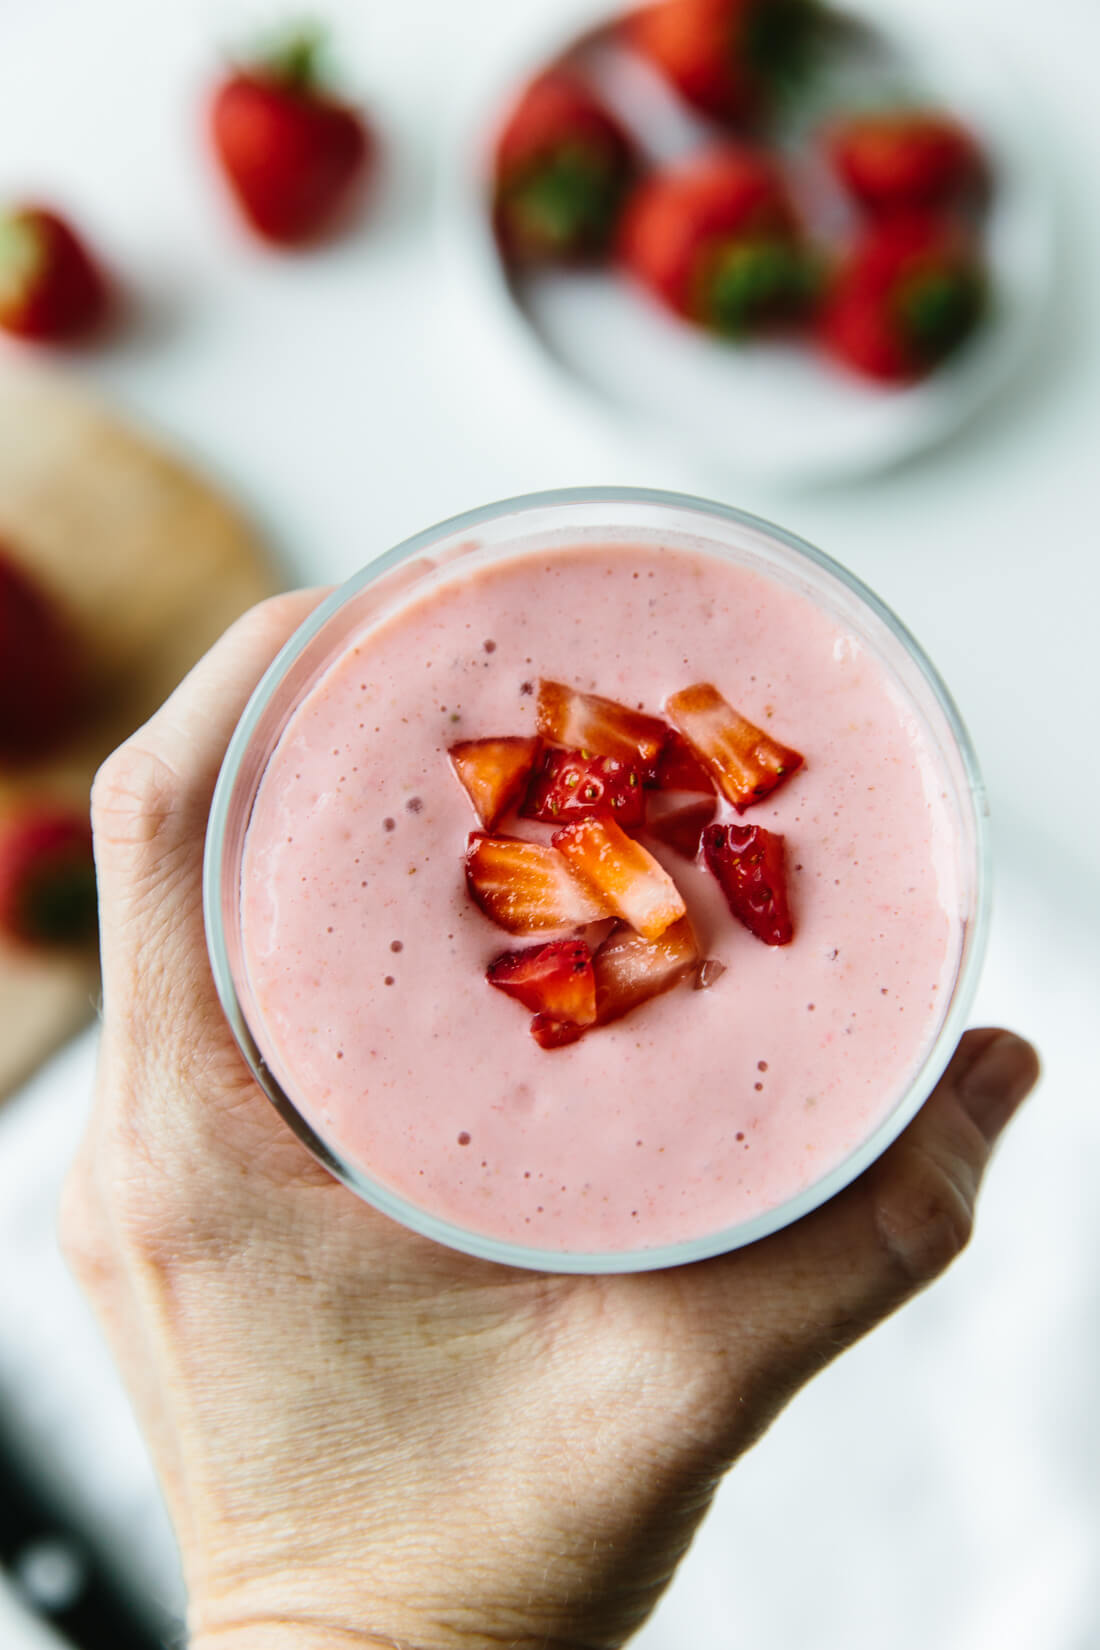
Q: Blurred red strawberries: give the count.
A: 9